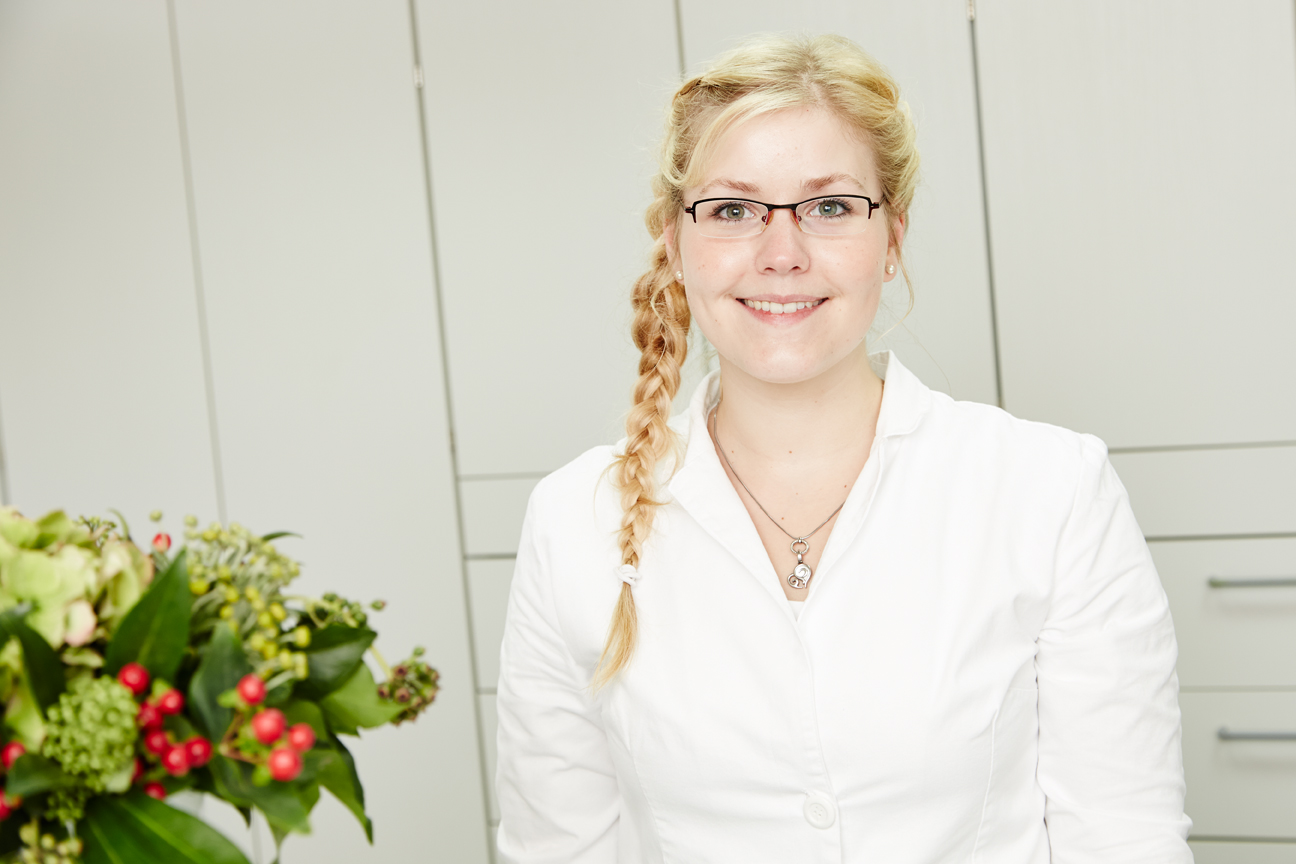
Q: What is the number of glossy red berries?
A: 15